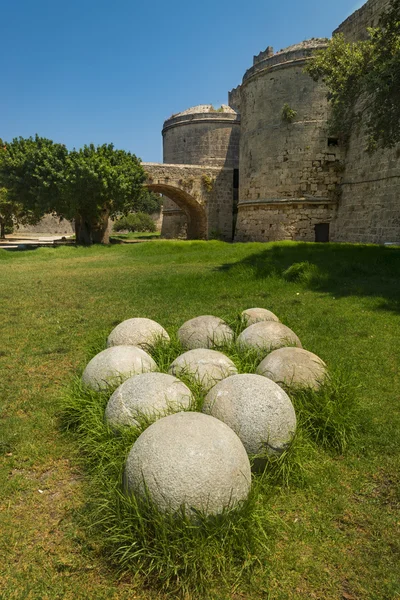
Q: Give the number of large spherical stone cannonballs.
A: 10